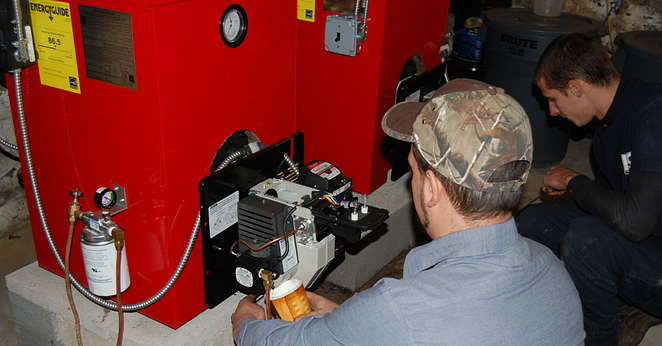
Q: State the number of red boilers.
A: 2